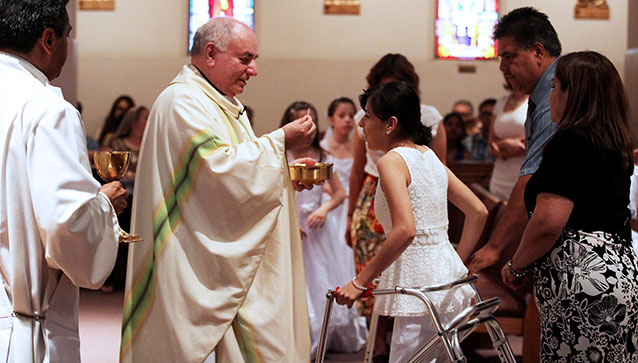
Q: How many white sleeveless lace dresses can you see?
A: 1